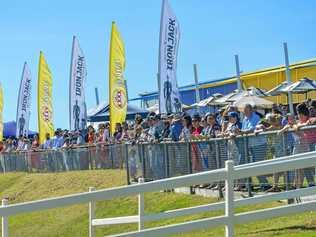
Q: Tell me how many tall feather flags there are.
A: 6